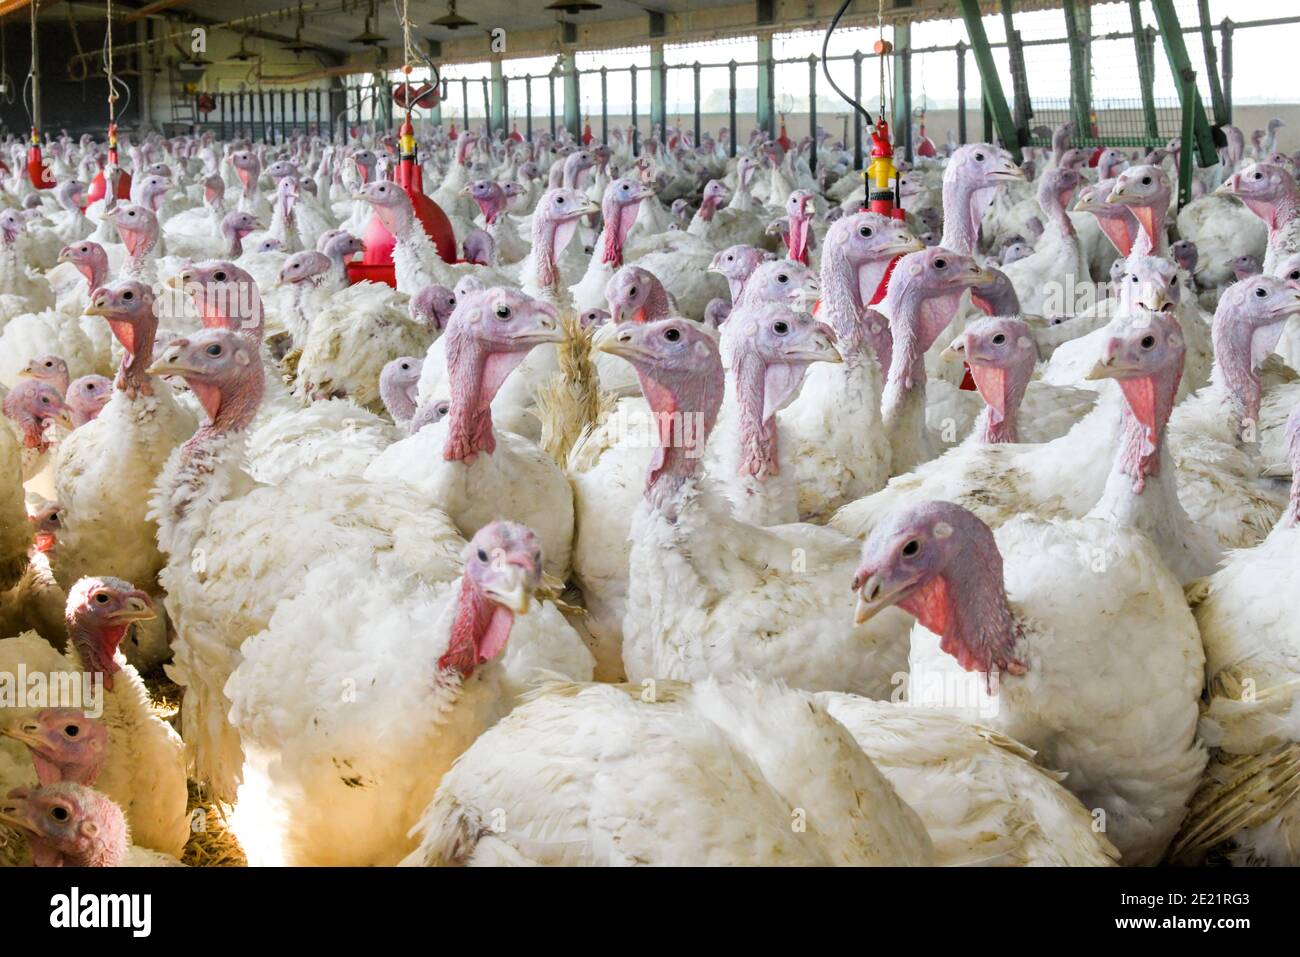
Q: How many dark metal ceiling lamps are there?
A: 6